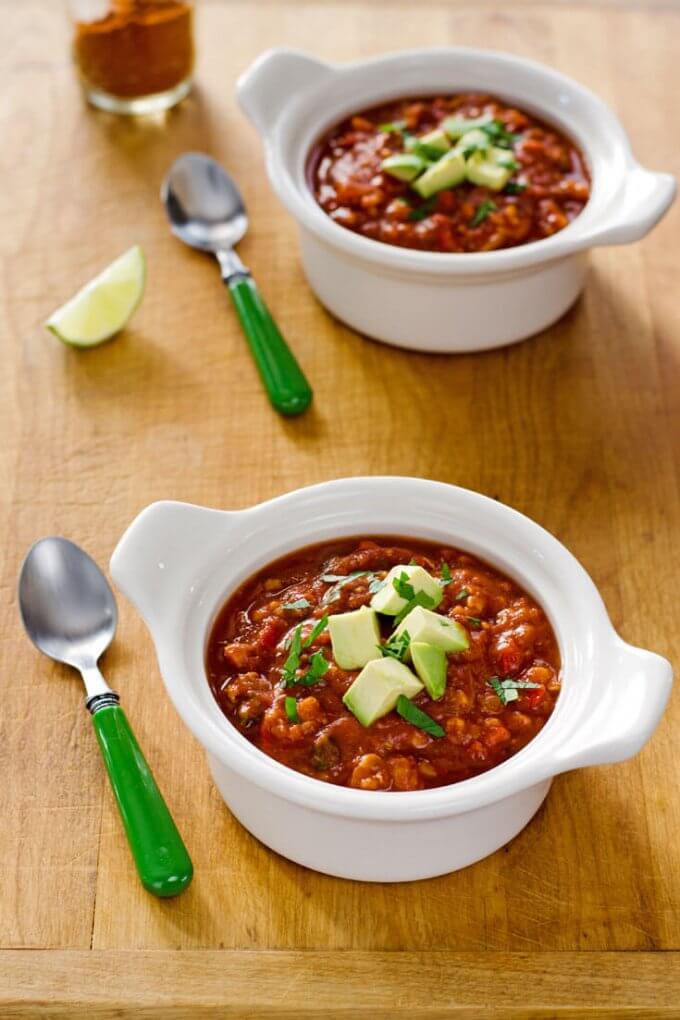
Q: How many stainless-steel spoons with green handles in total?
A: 2